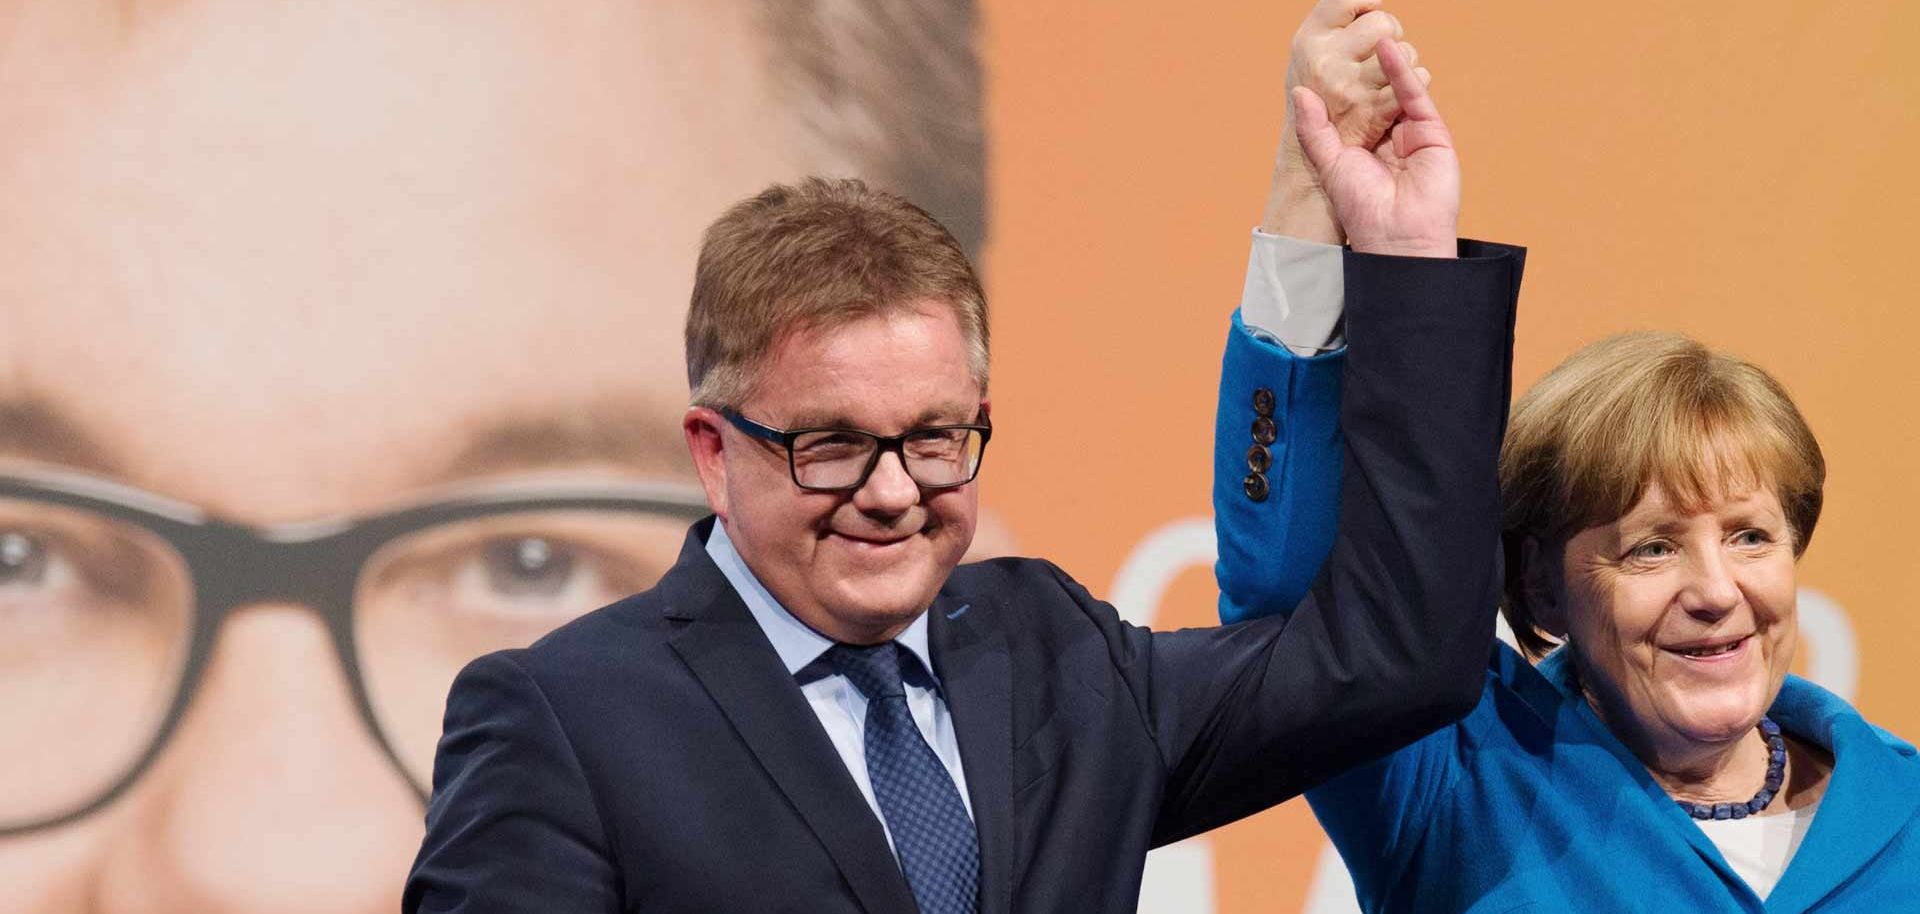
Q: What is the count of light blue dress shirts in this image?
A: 1